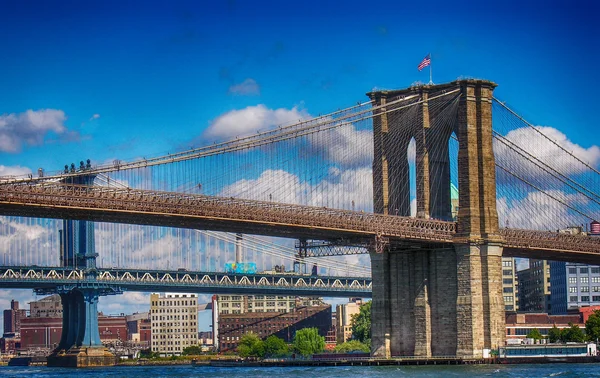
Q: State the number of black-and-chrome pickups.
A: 0